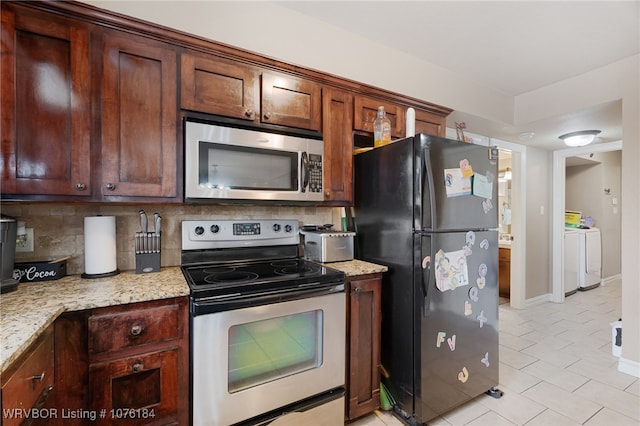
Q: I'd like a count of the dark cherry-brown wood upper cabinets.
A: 7